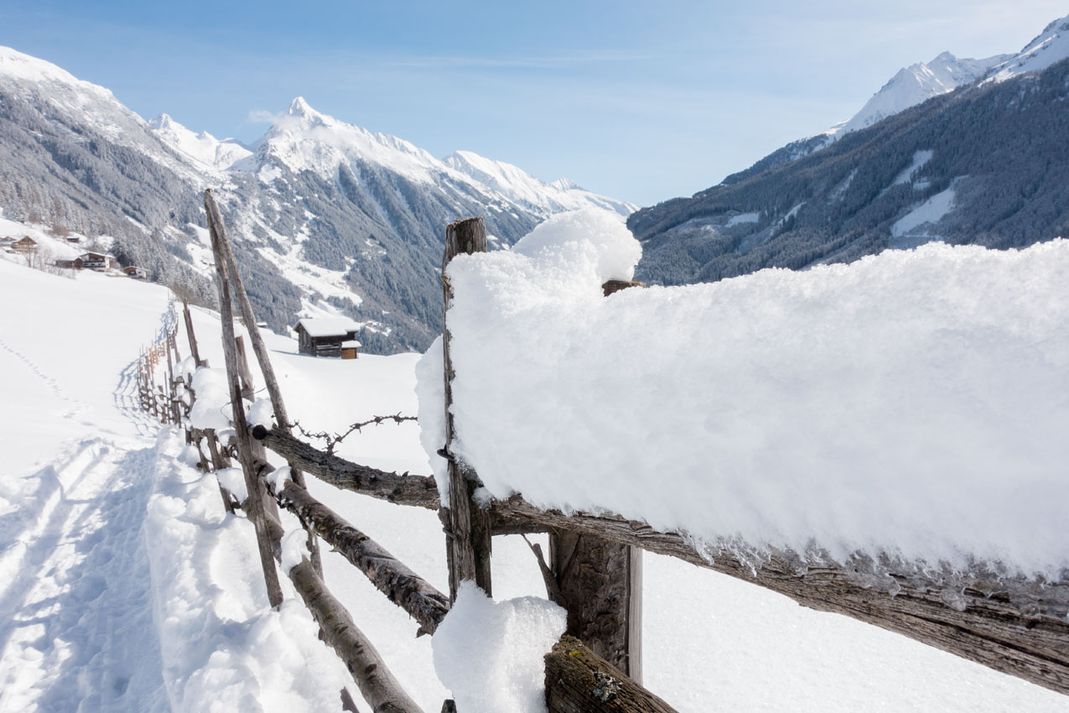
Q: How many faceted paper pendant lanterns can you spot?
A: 0